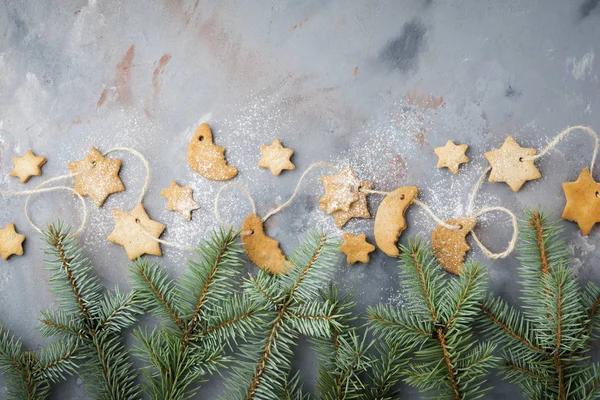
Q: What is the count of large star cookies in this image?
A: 5